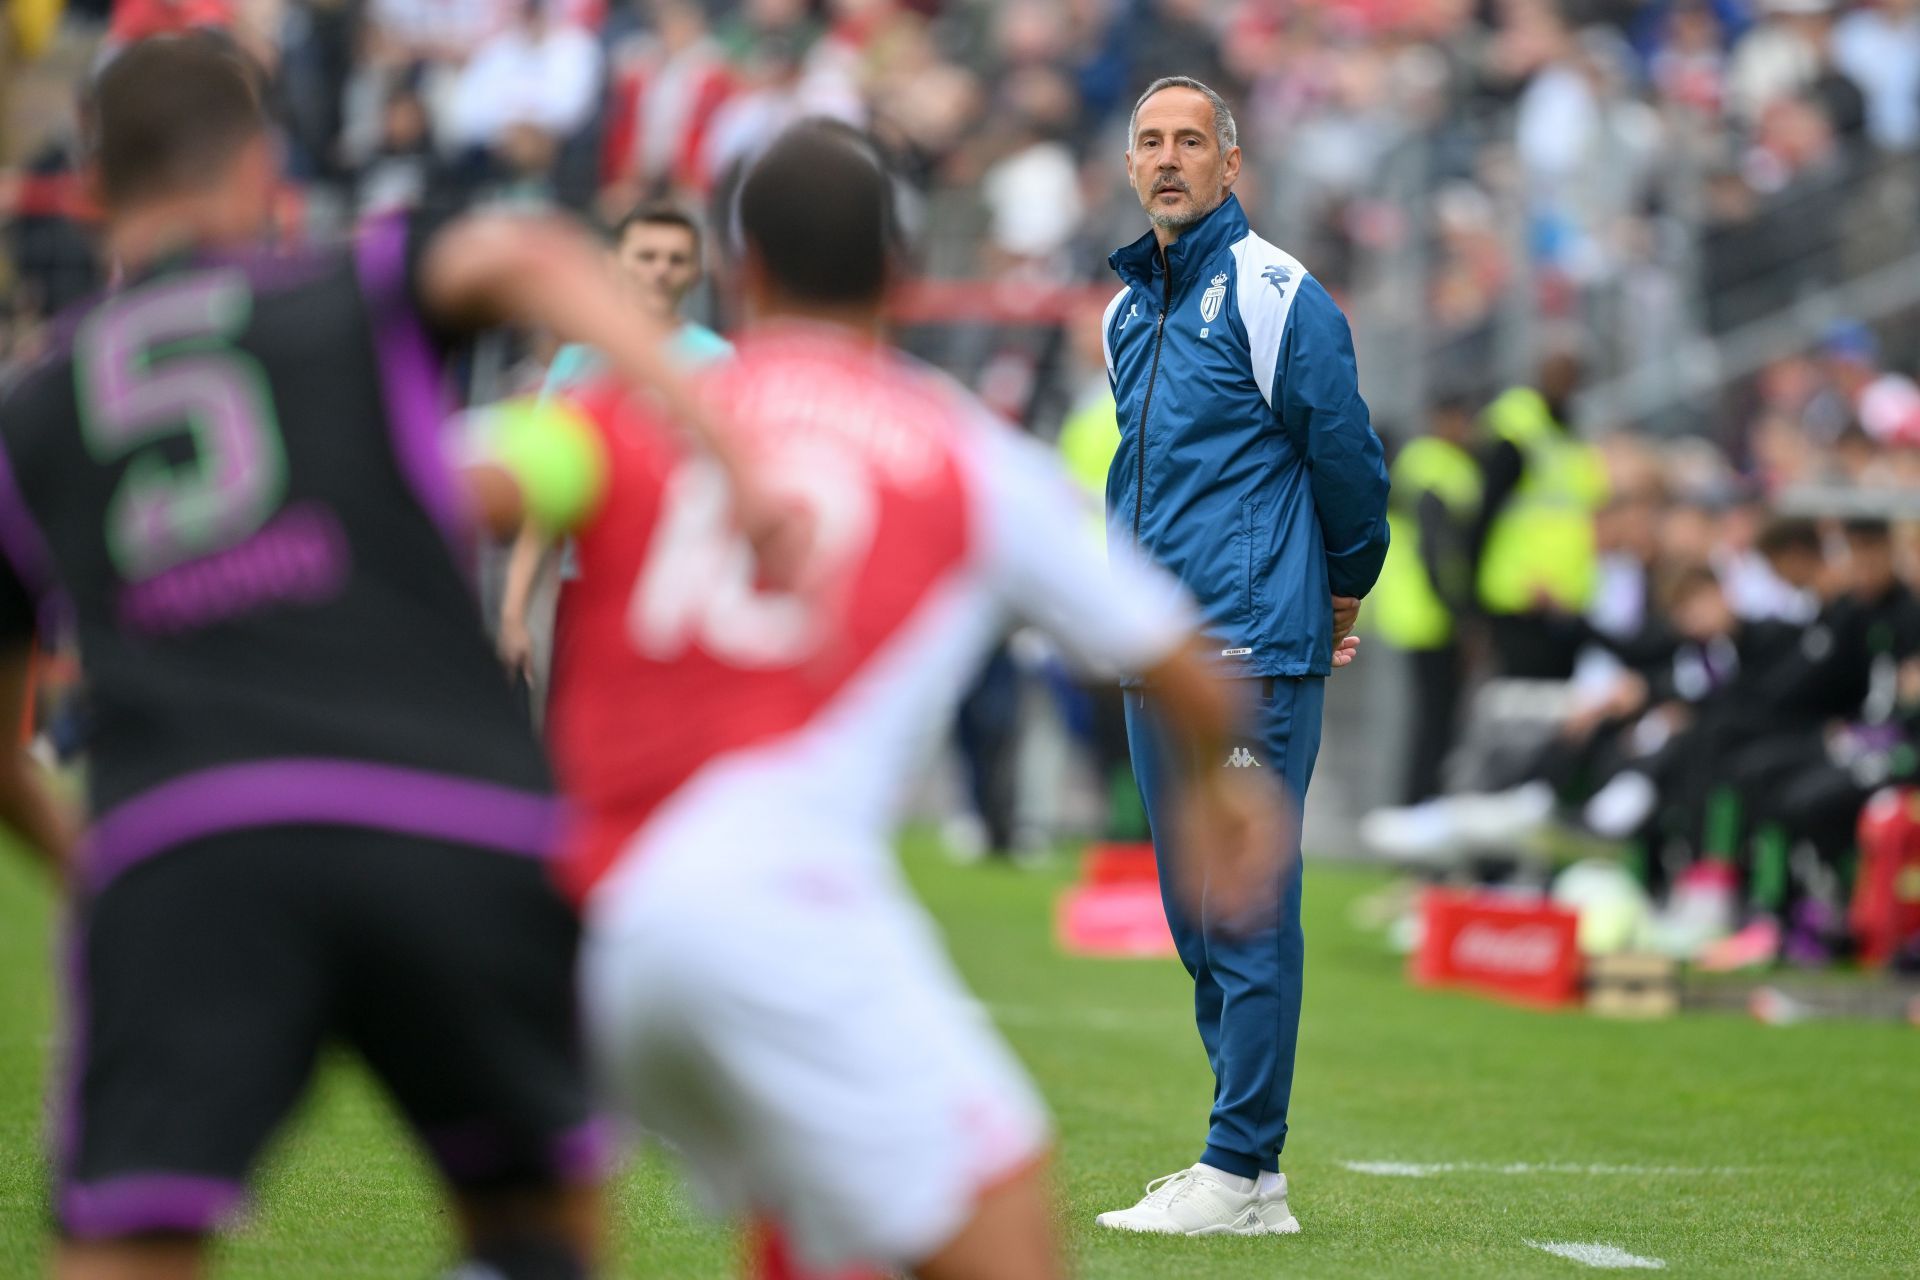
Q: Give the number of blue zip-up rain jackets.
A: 1